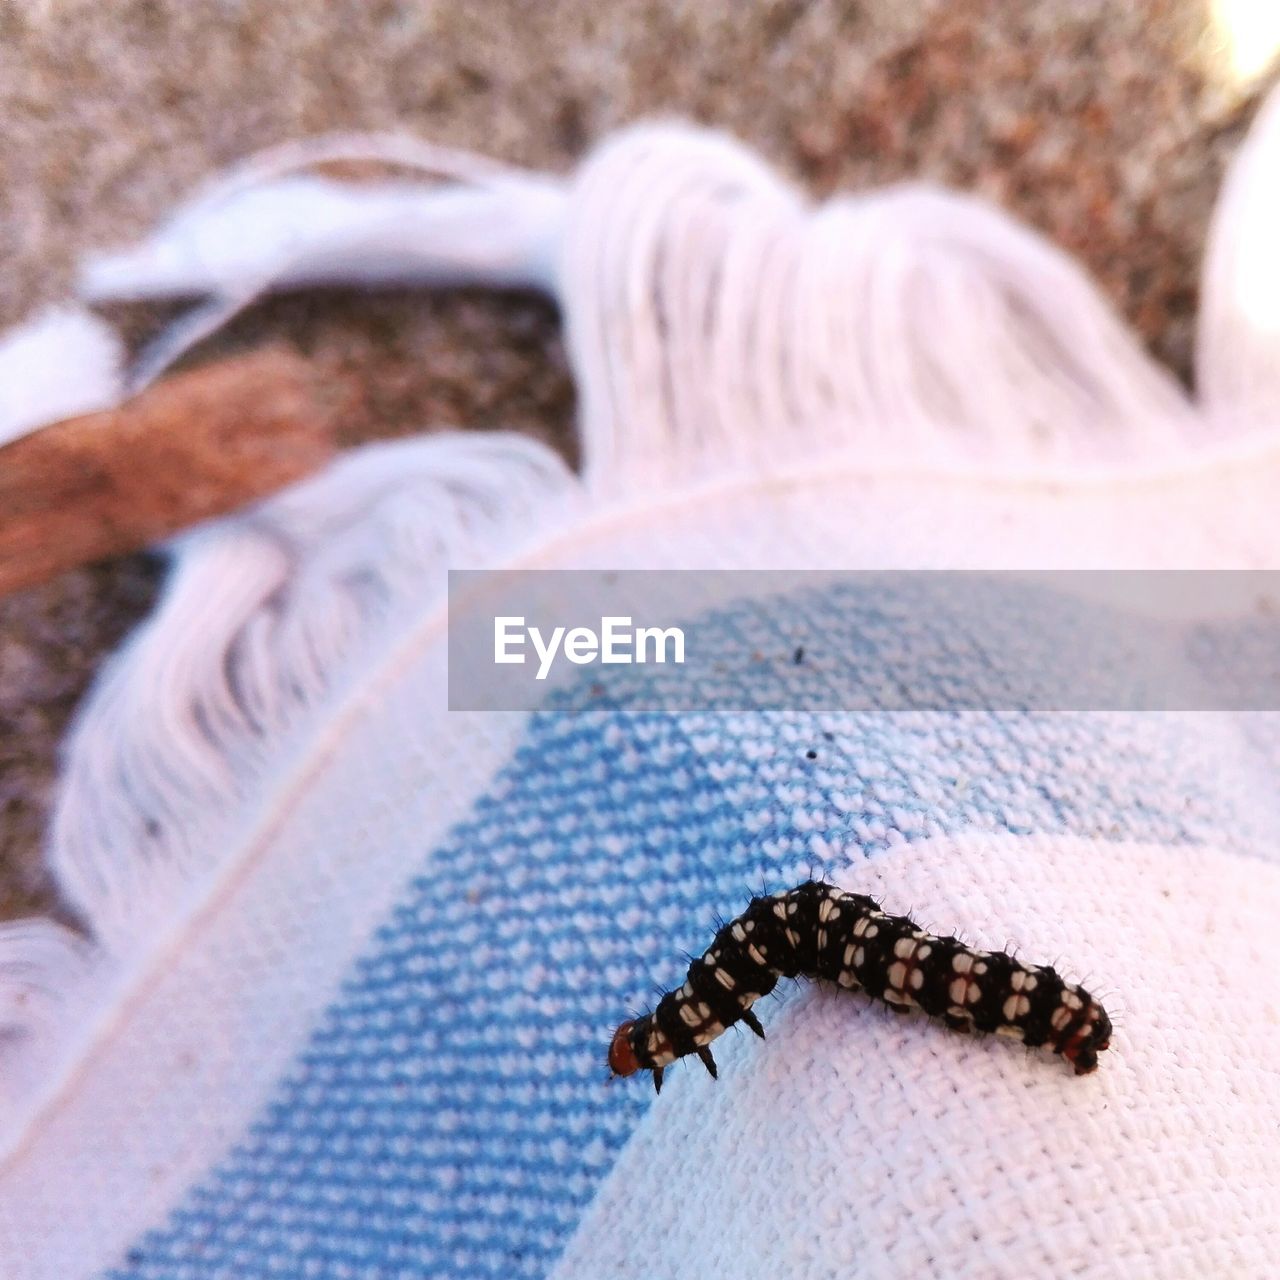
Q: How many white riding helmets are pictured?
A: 0